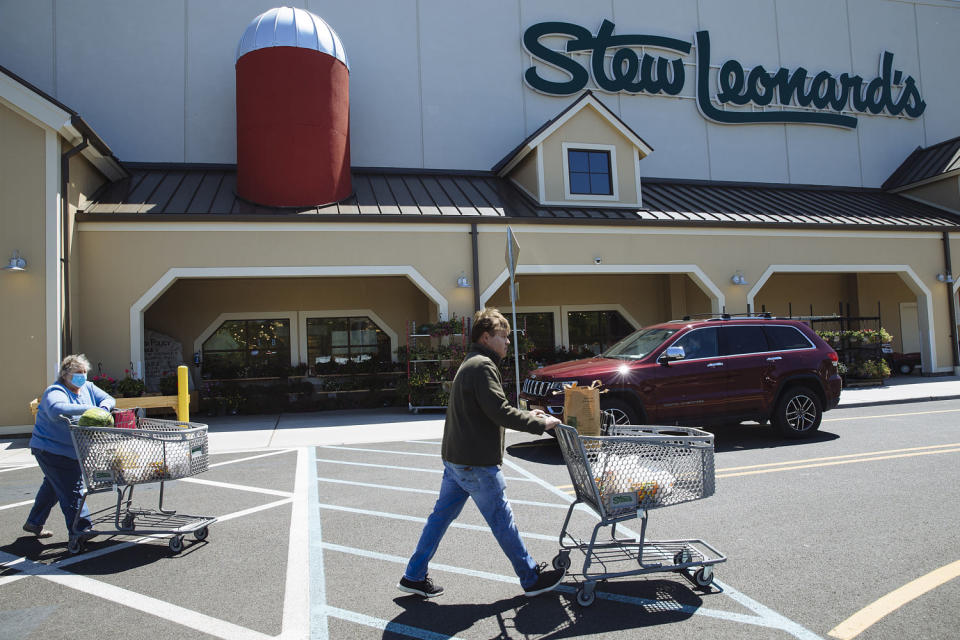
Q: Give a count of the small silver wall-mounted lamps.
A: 4